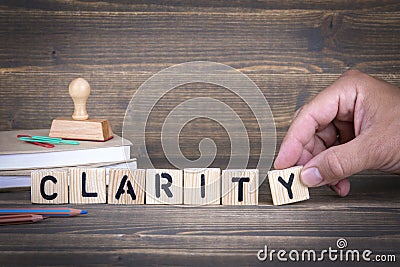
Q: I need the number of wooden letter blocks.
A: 7